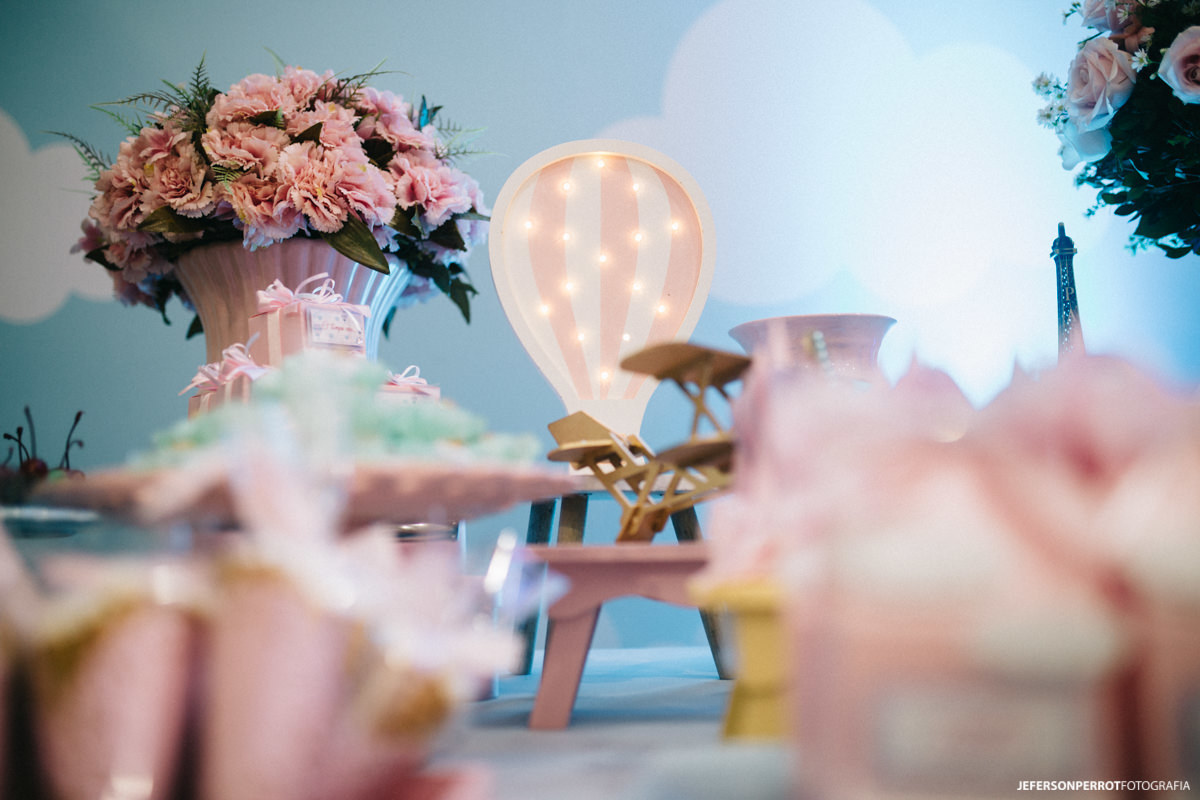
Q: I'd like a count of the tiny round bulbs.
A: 15